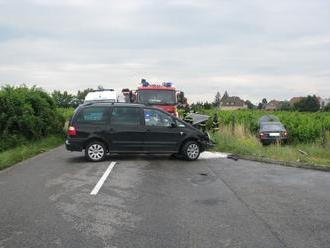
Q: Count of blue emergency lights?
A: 2